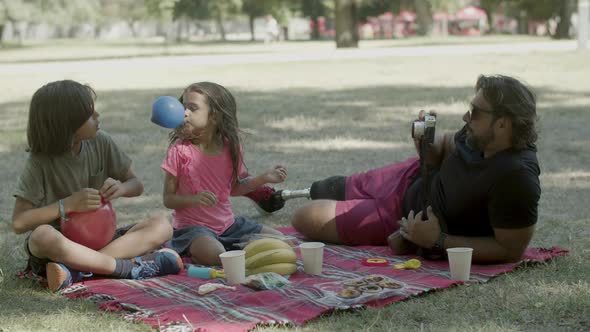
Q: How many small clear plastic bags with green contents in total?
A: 1